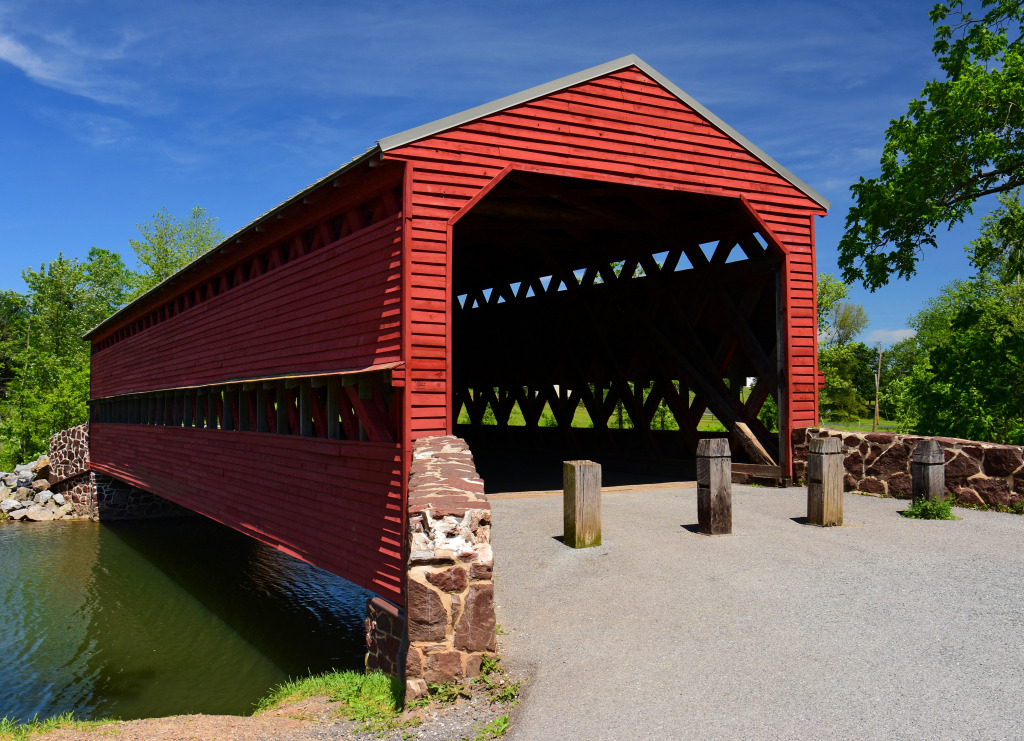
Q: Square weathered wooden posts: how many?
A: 4